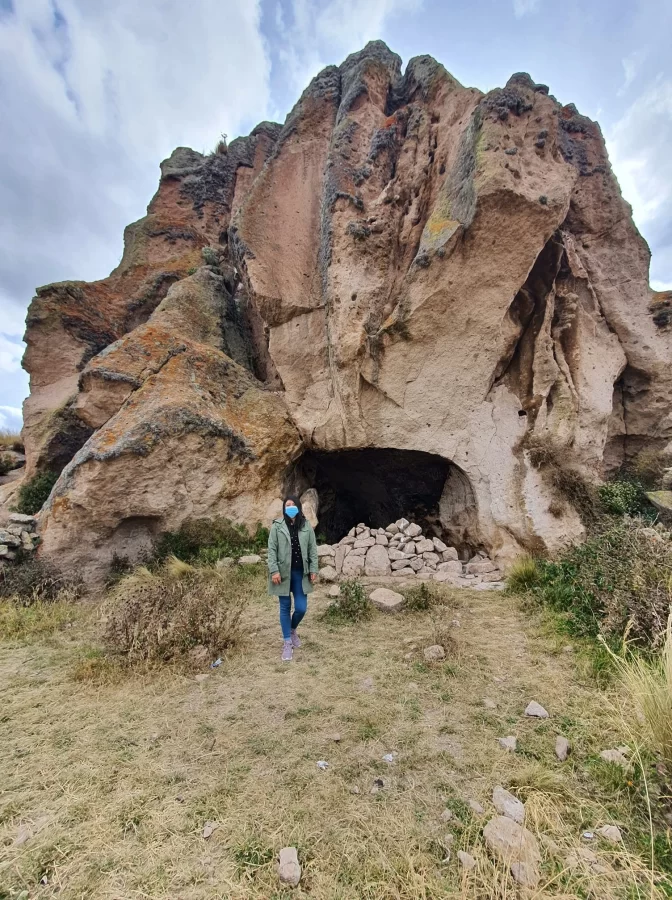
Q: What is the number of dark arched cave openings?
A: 1